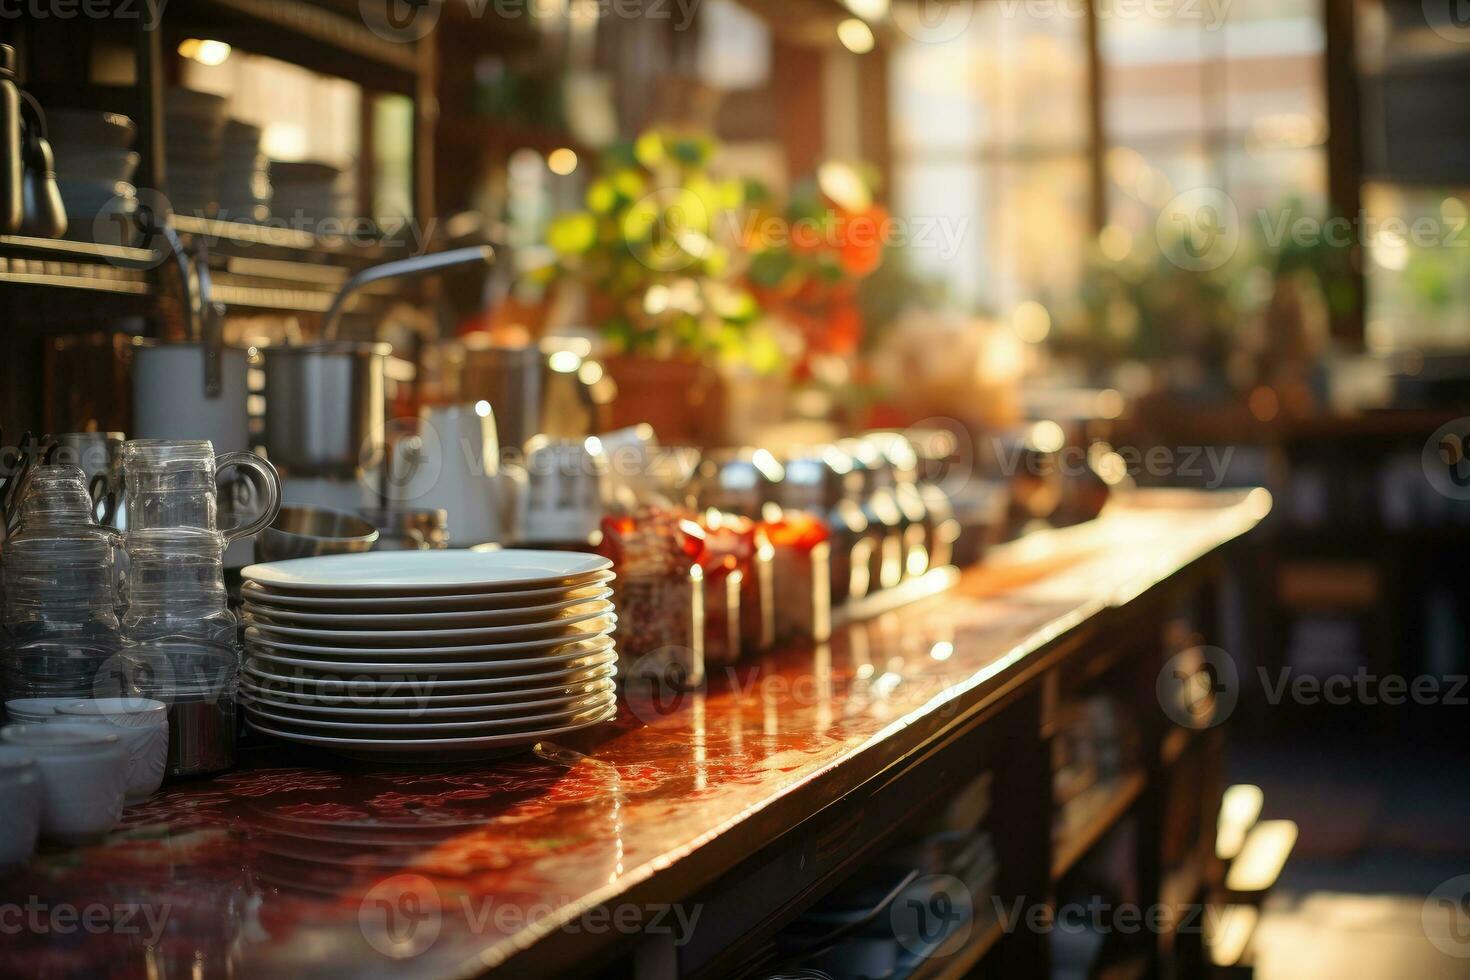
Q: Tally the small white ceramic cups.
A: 4